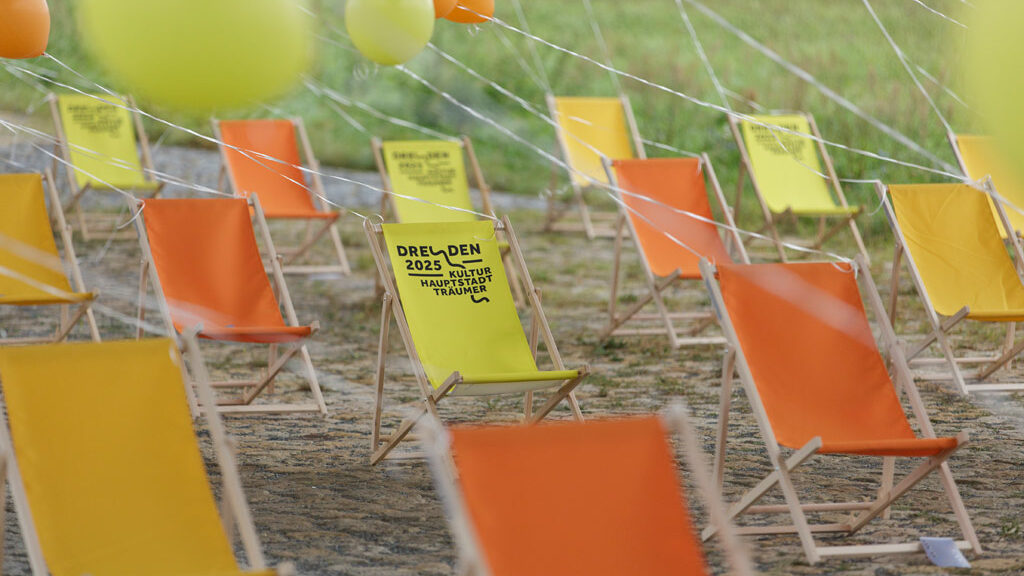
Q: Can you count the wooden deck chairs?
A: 14